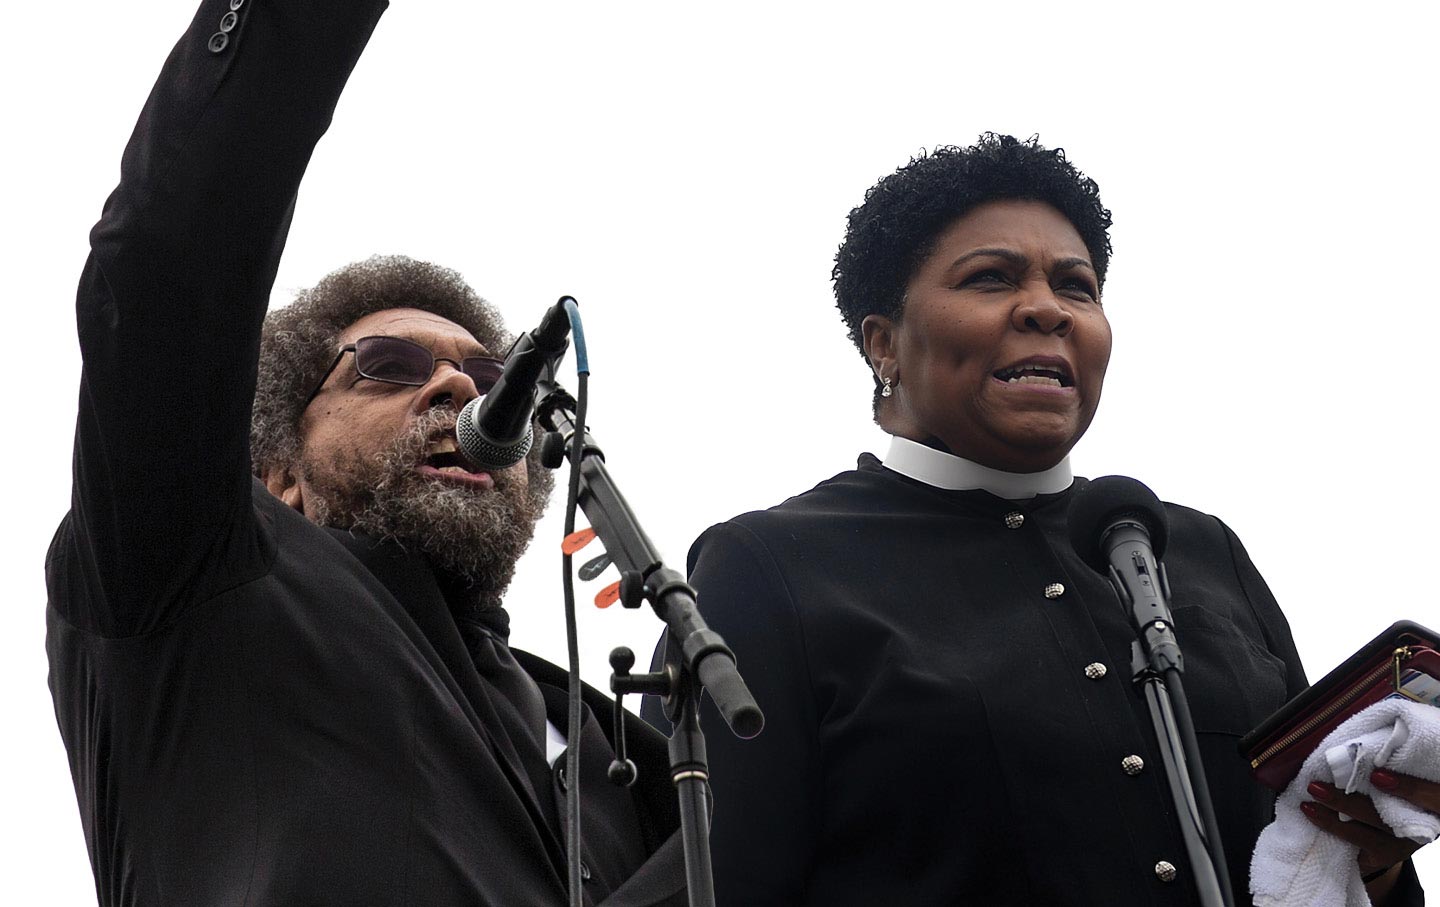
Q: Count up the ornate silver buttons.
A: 5